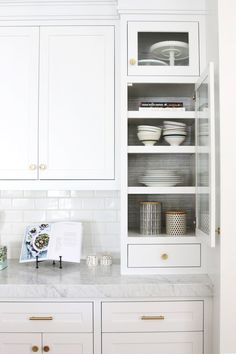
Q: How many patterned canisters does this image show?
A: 2